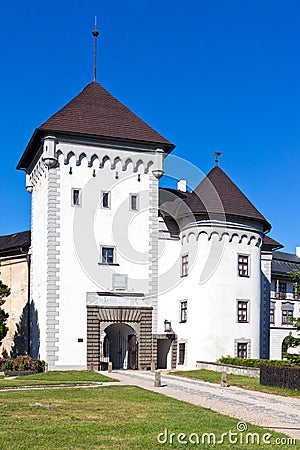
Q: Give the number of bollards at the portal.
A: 4